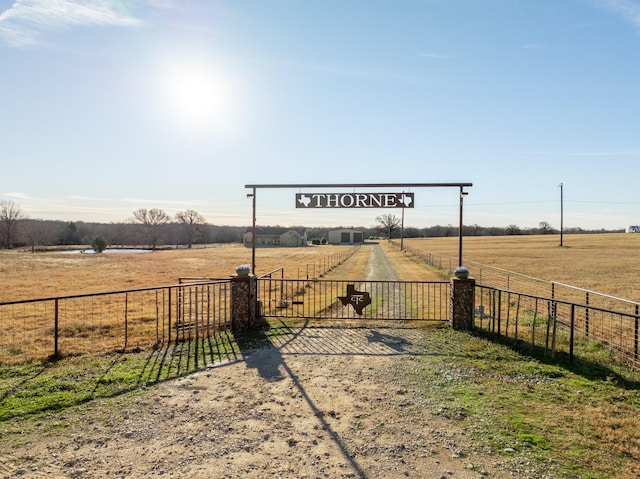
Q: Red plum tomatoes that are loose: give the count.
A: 0